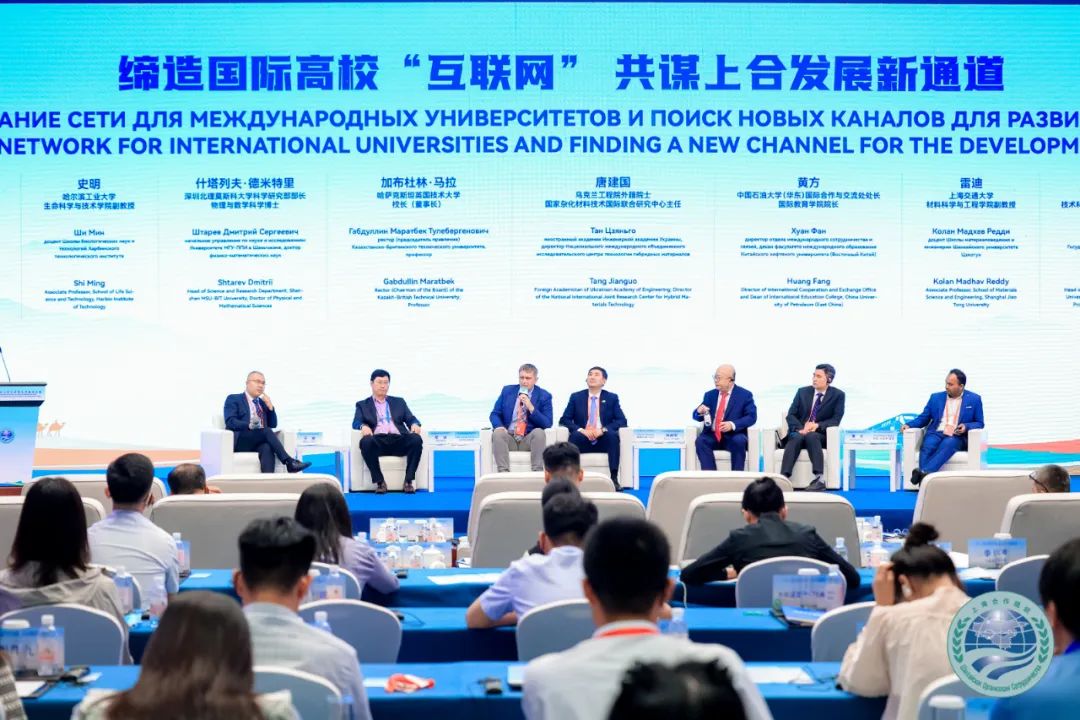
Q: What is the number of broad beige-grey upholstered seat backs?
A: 10